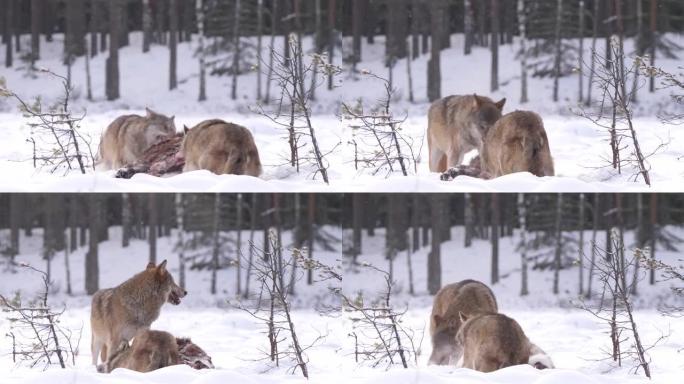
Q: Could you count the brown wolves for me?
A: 8